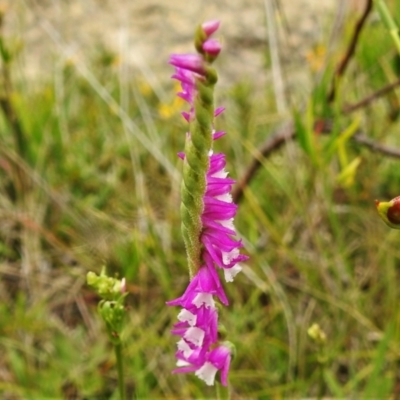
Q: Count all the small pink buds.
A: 2